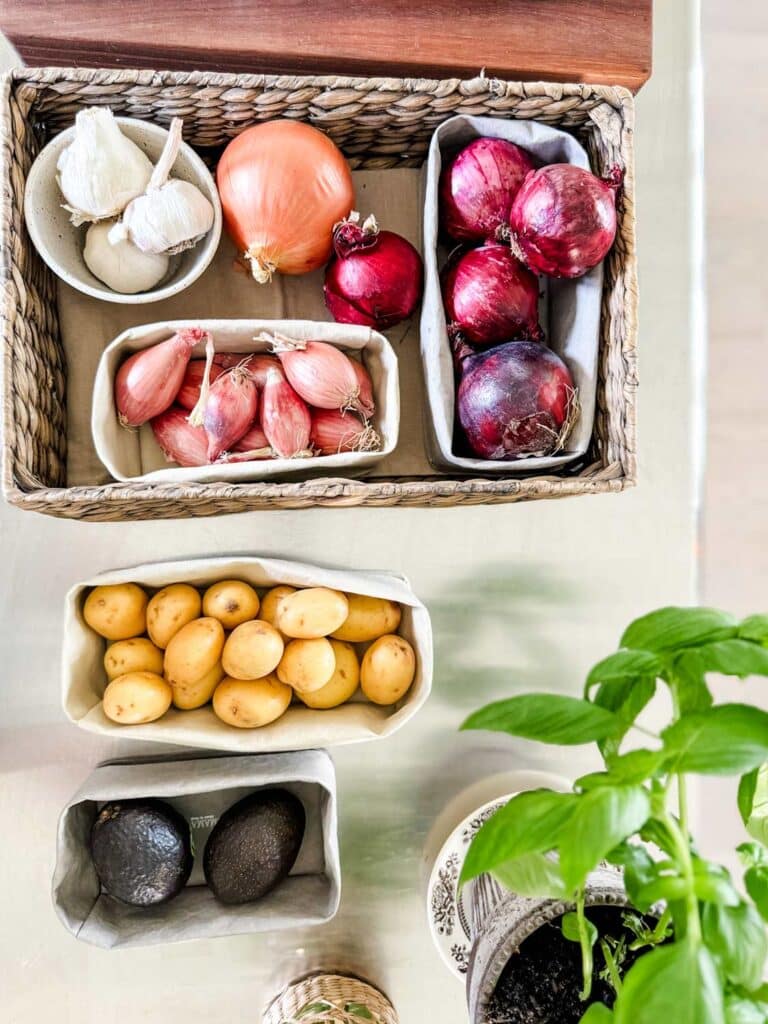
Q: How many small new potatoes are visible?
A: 15